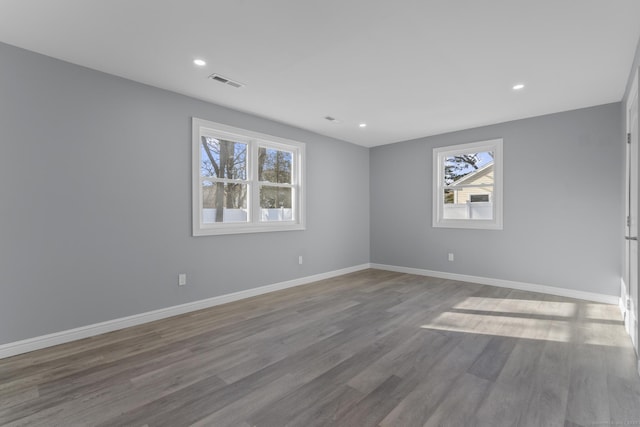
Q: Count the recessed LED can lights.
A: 3